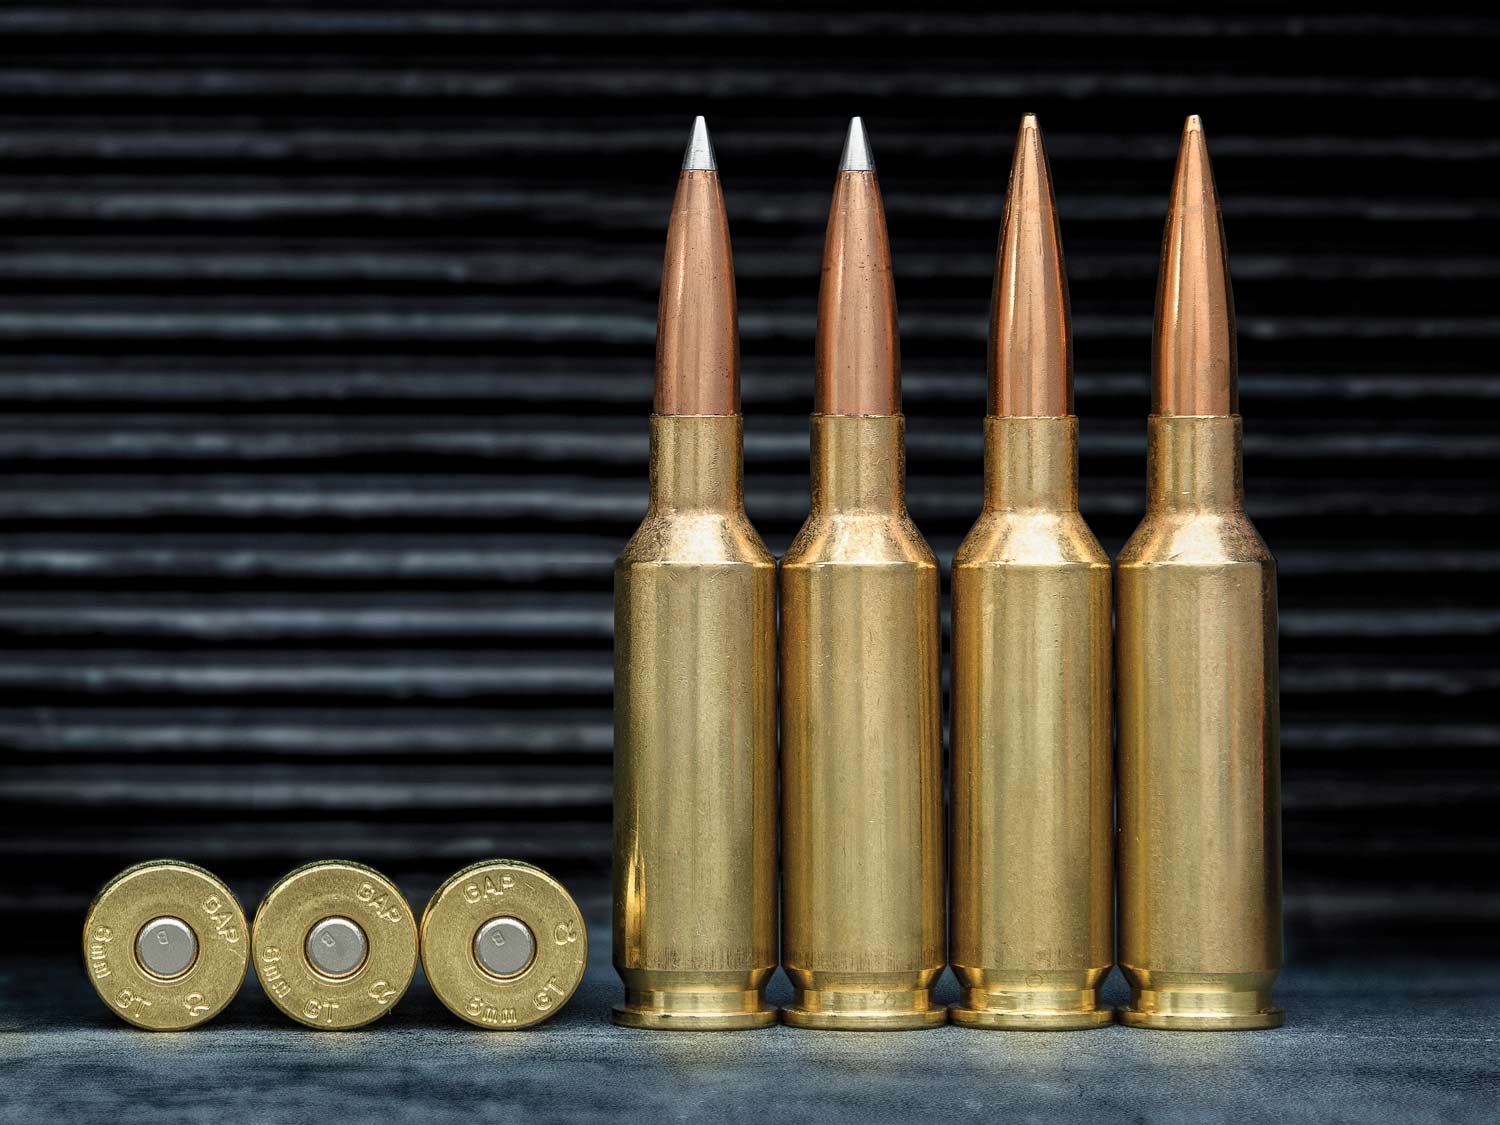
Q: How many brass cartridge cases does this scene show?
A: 7